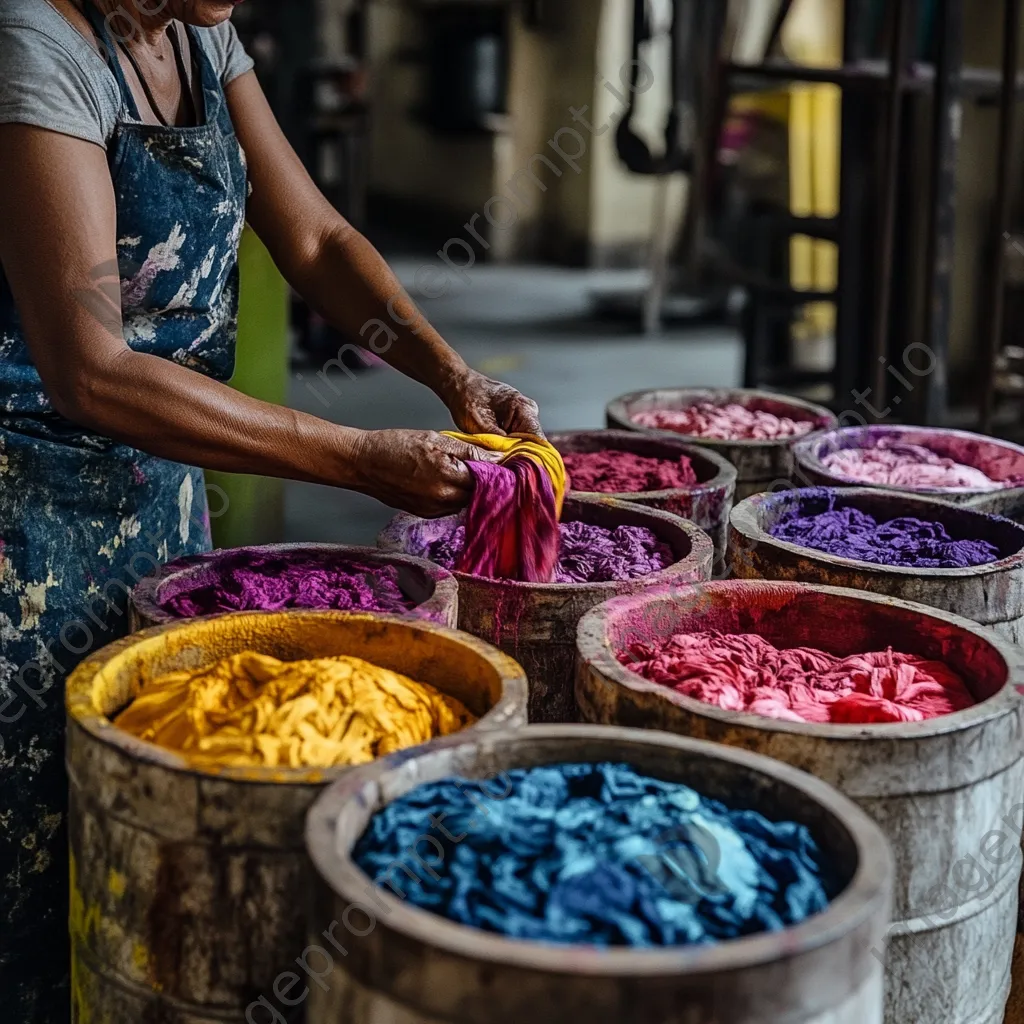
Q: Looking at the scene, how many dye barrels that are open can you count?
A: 9